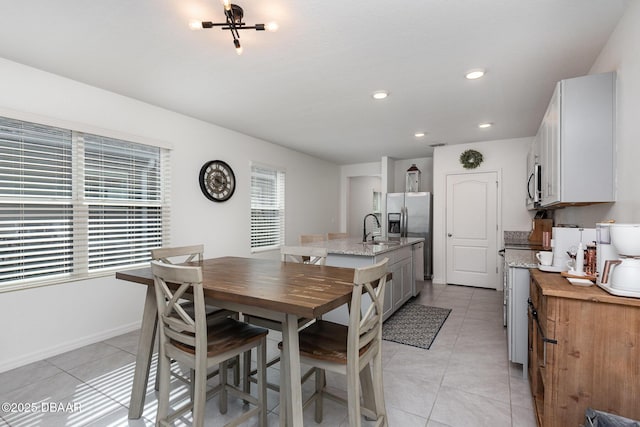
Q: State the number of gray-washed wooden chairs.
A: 4